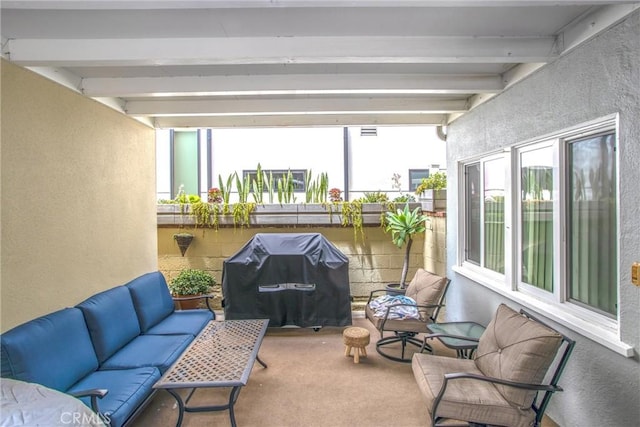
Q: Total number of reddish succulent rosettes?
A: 2